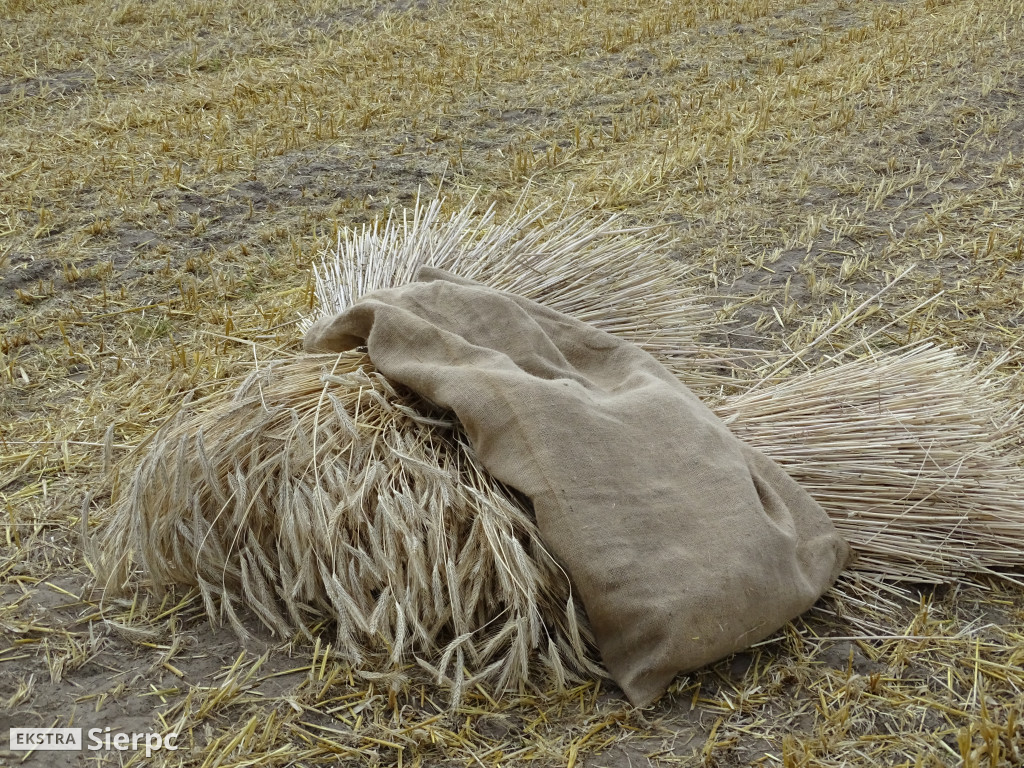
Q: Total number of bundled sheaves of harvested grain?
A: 2